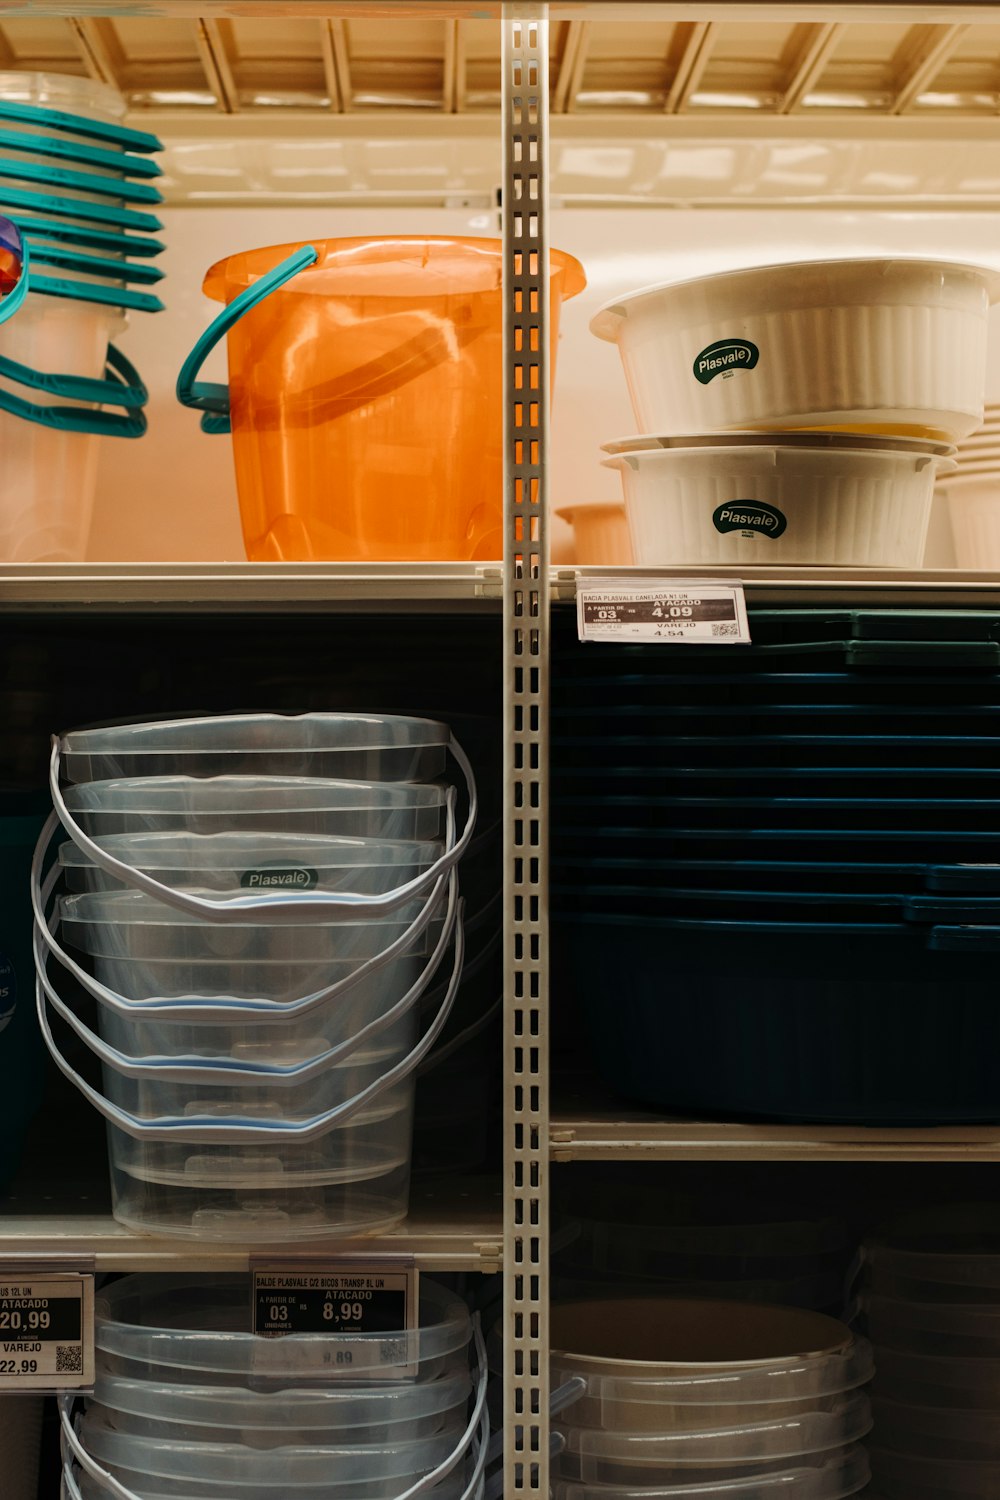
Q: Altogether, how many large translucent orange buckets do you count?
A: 1